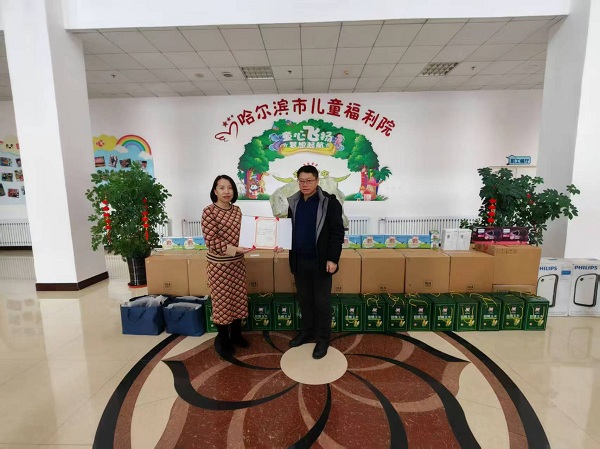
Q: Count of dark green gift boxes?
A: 15